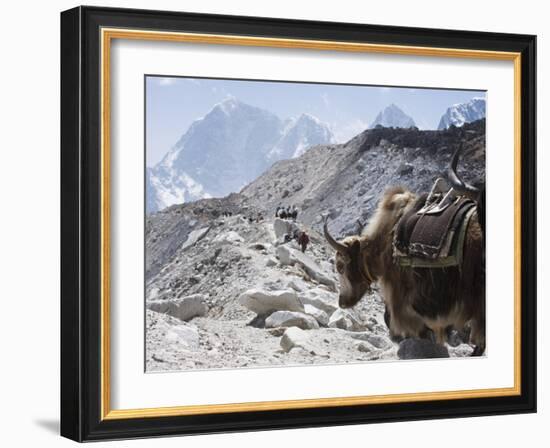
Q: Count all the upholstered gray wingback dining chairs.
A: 0